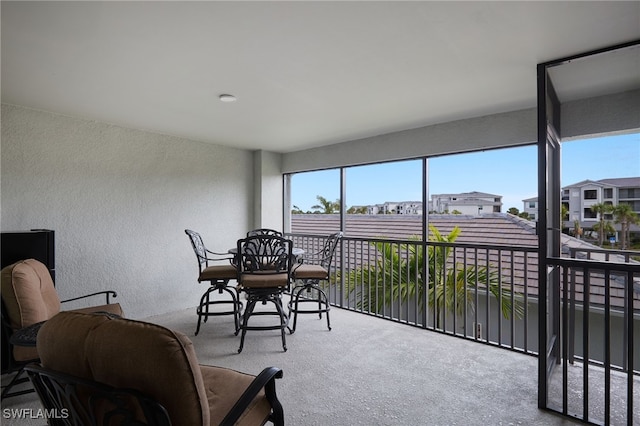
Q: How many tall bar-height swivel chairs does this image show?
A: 4